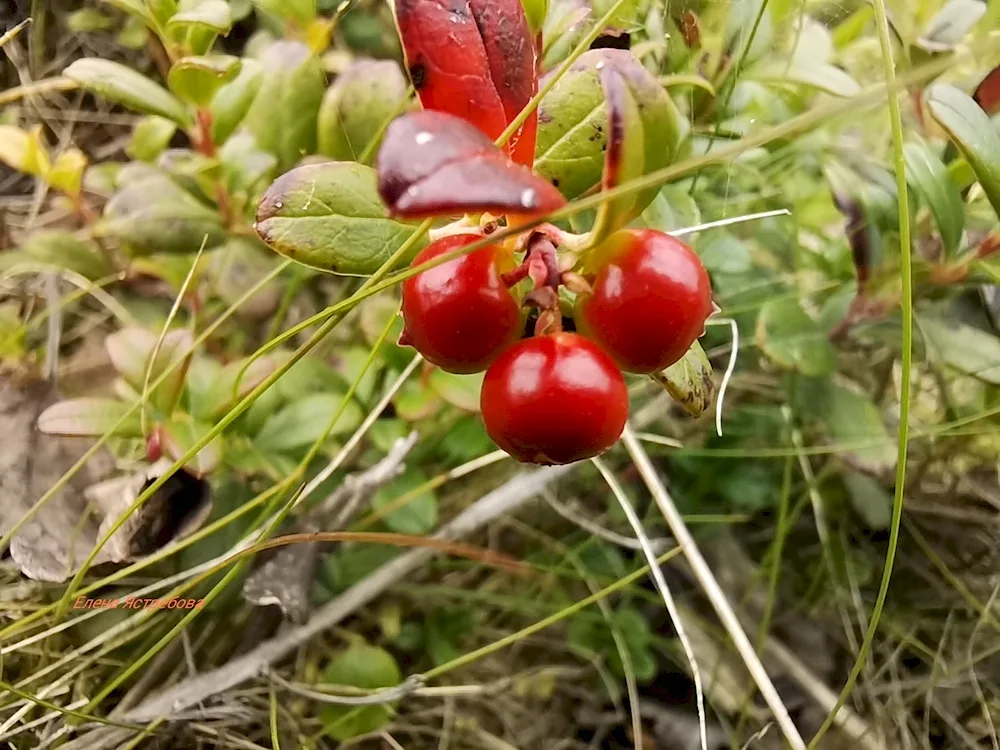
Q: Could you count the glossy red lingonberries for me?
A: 3